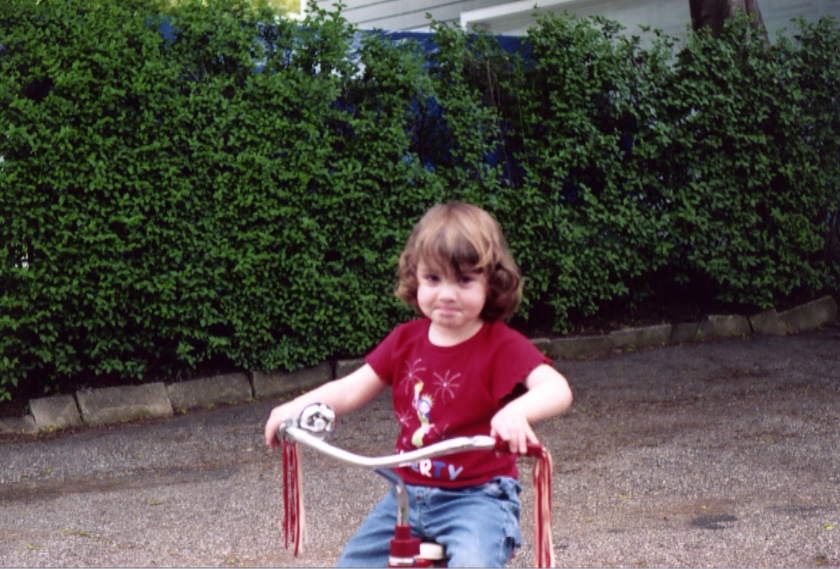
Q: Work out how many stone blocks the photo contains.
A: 13